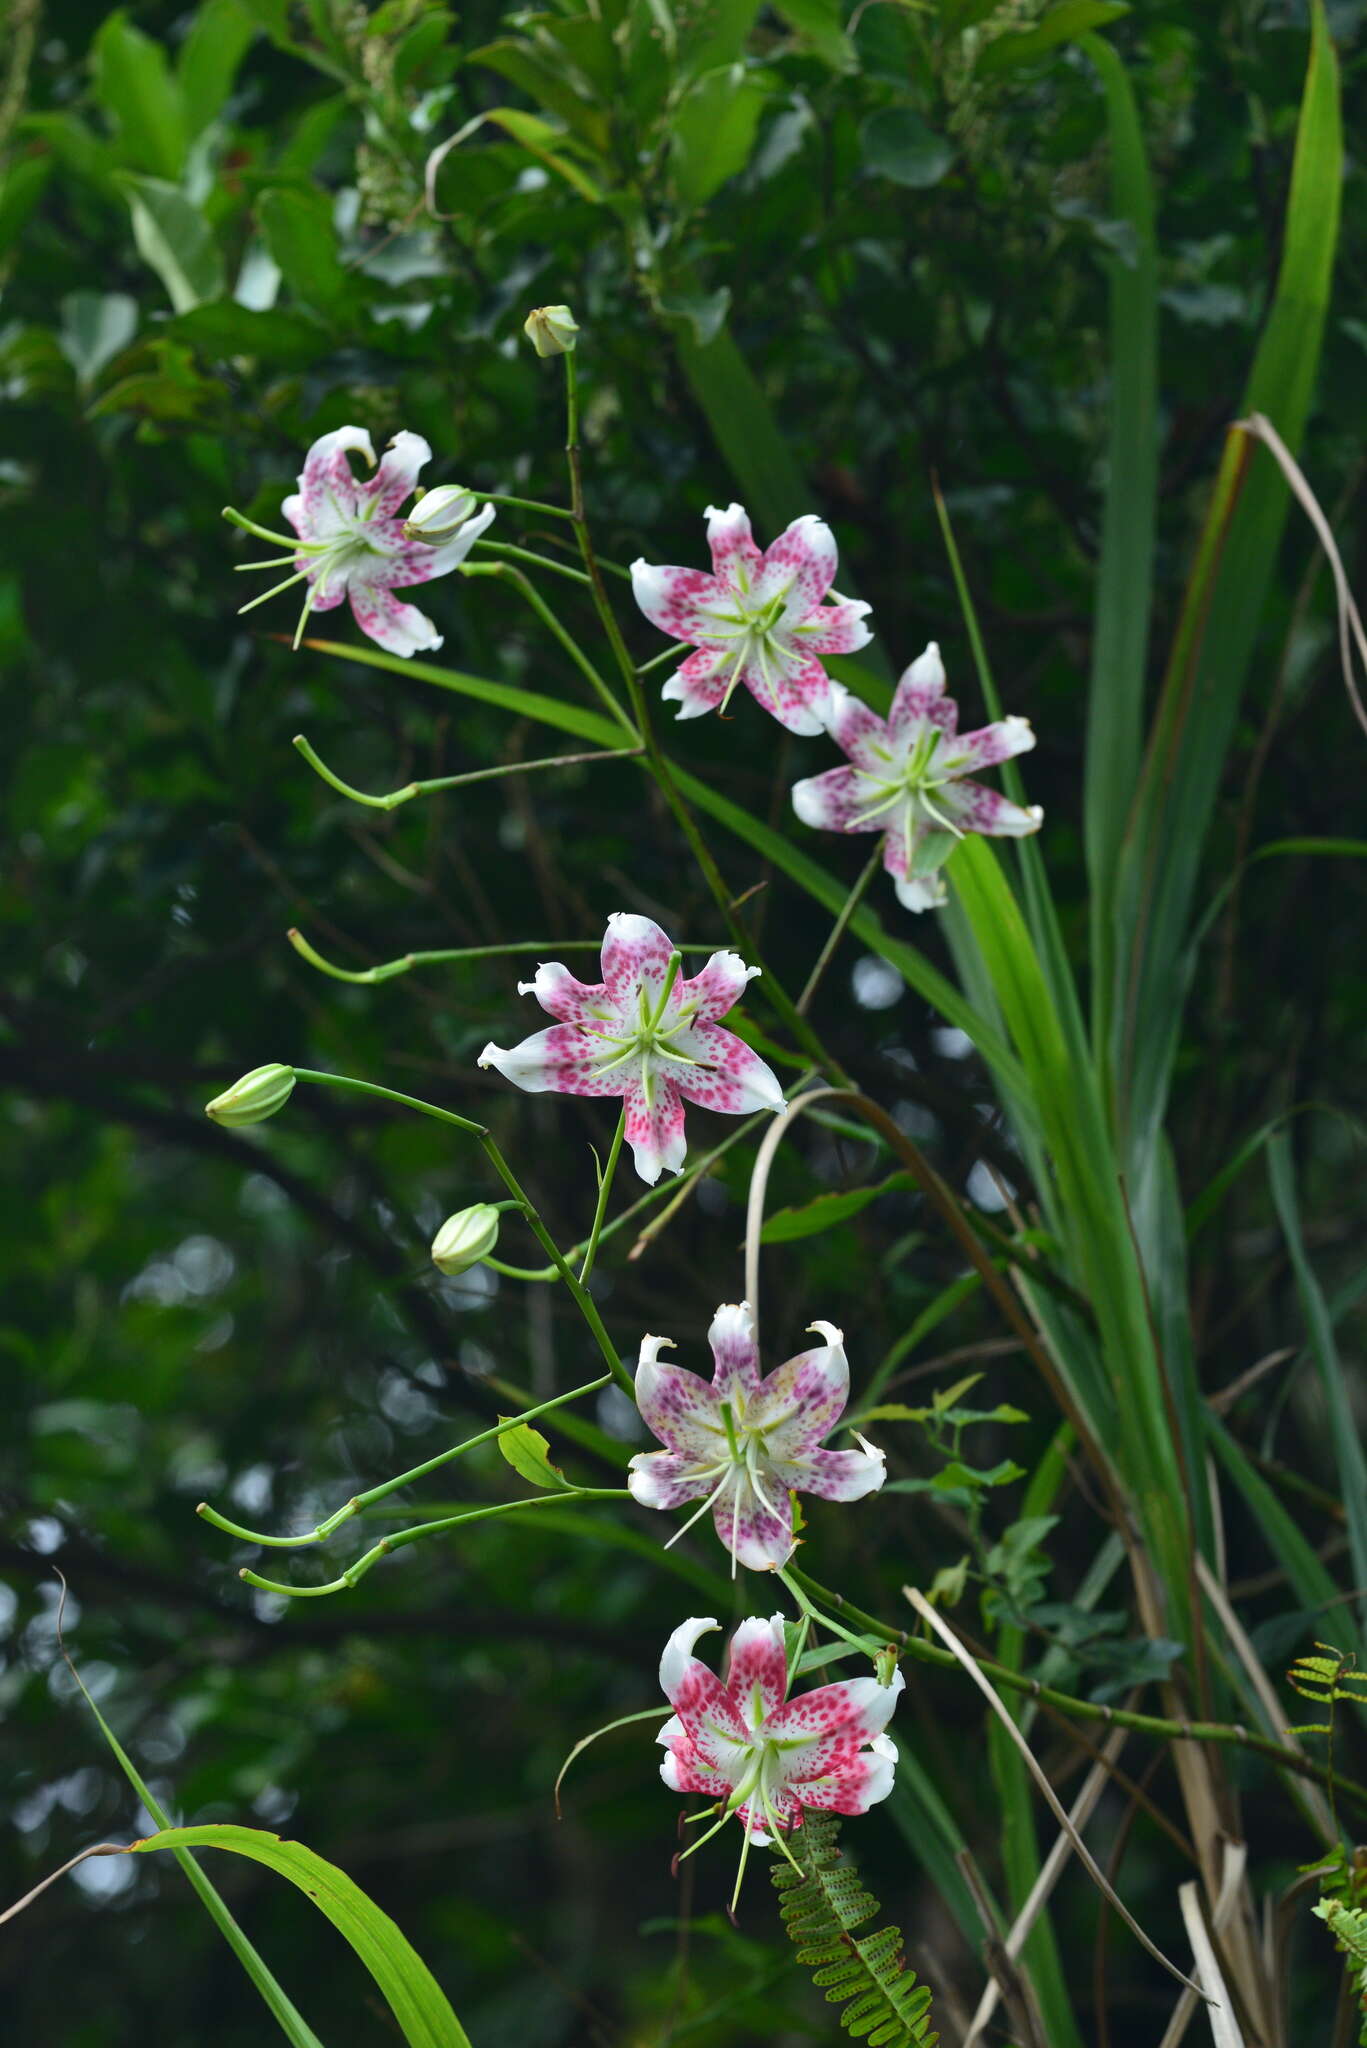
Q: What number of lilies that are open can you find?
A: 6